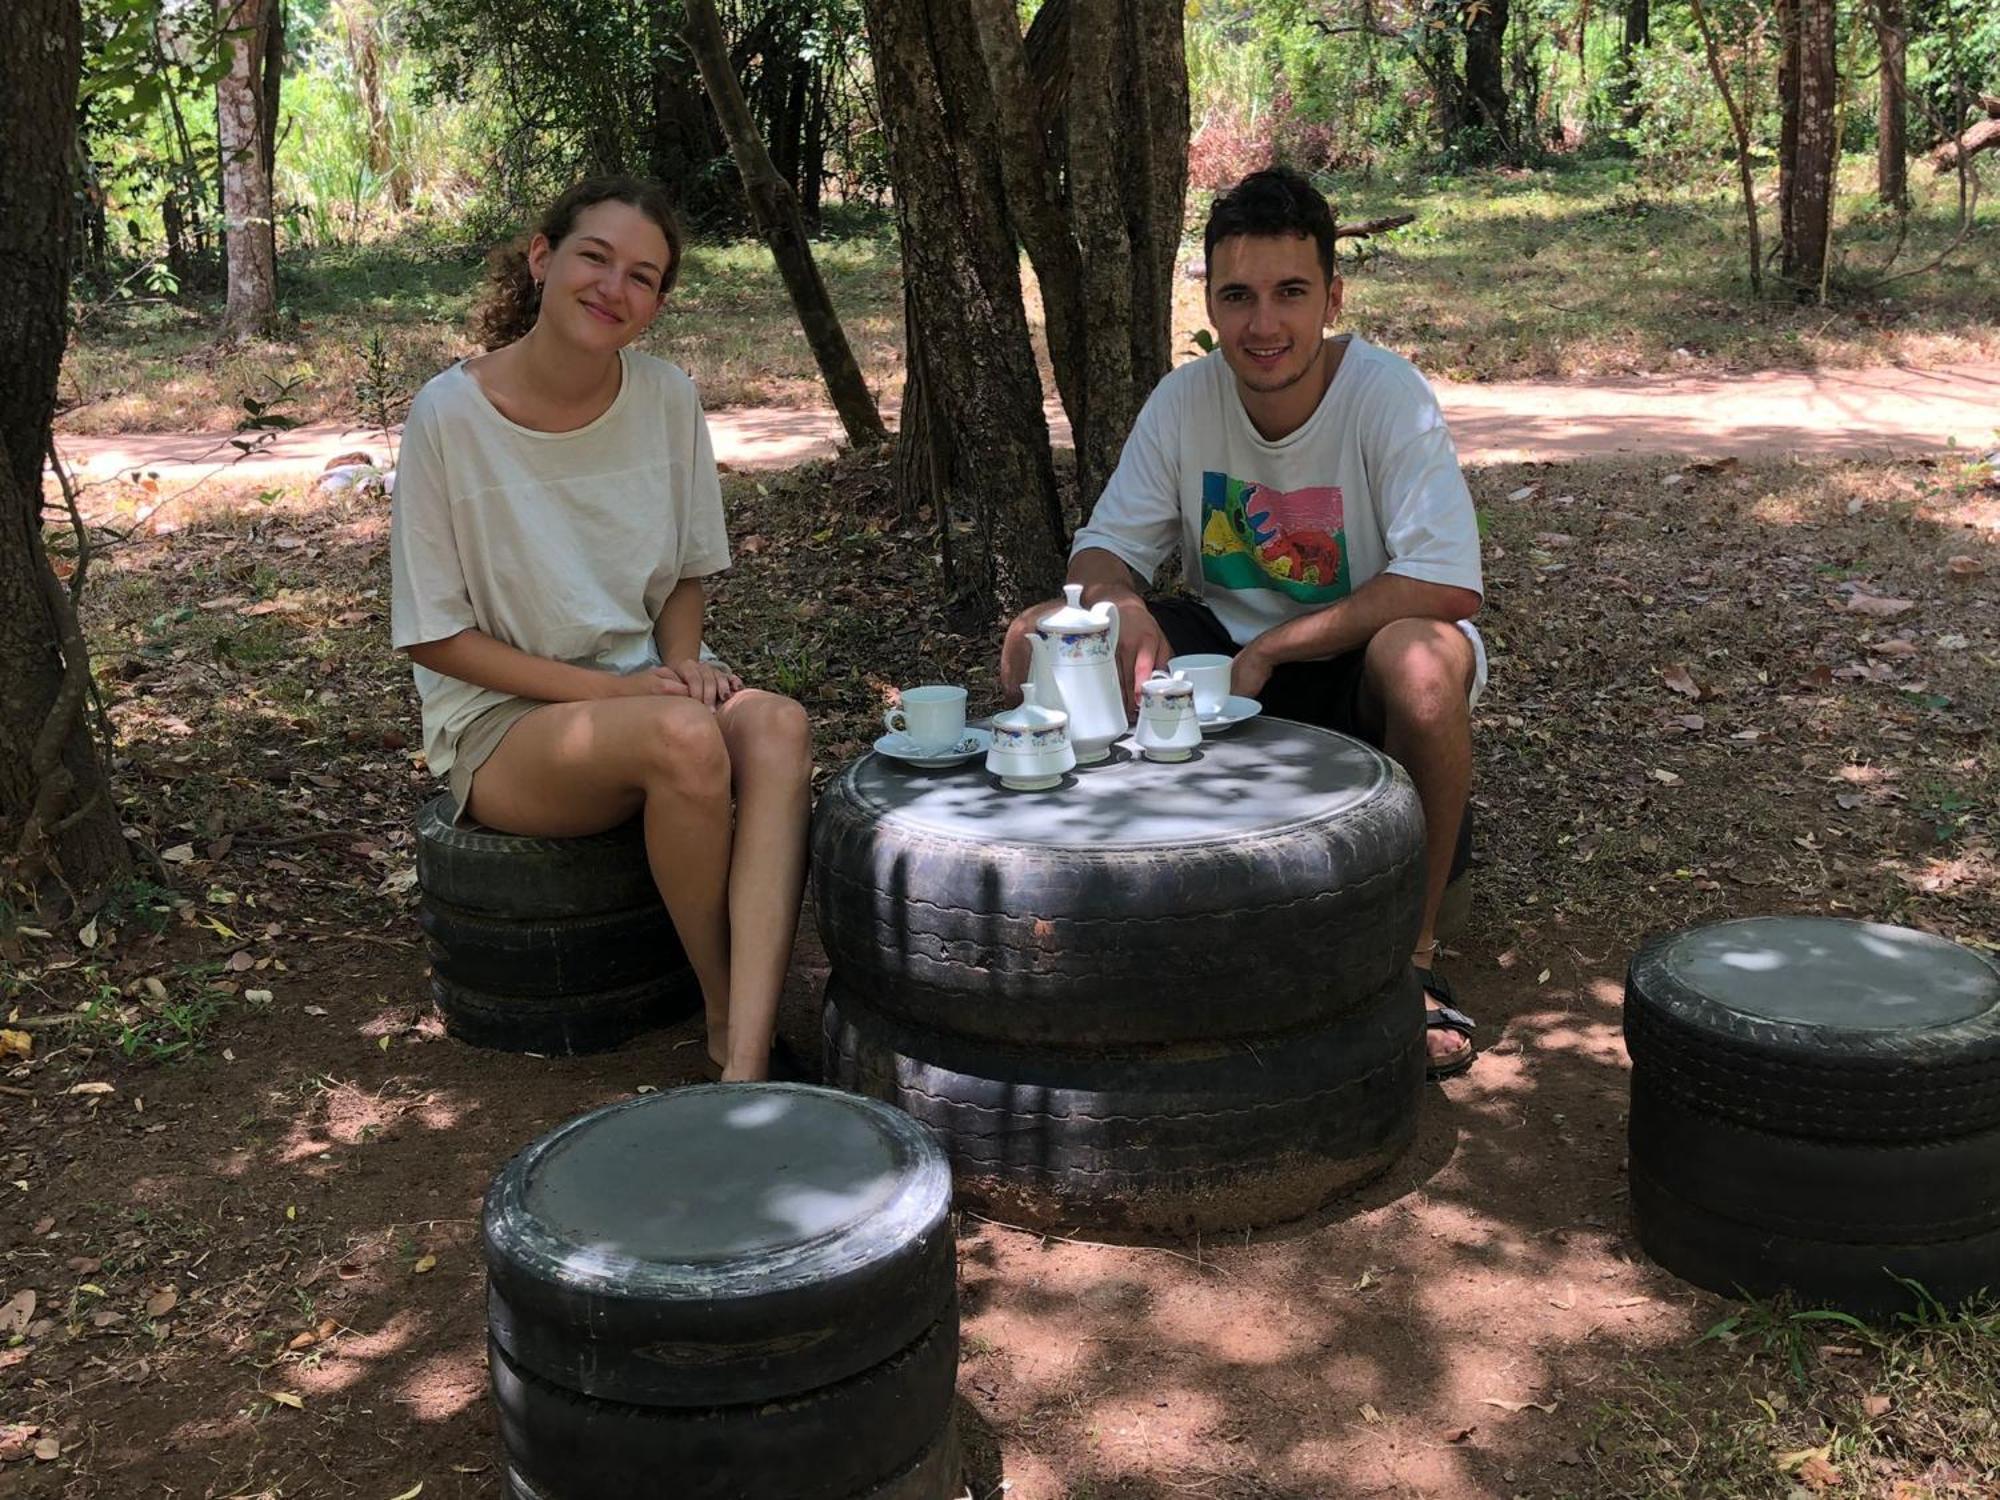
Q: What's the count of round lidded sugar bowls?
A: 1